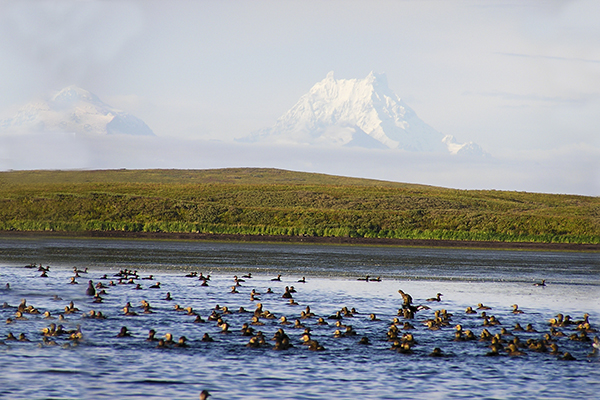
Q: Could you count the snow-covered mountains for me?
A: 2